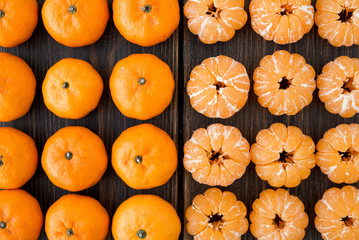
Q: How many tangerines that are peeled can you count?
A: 12